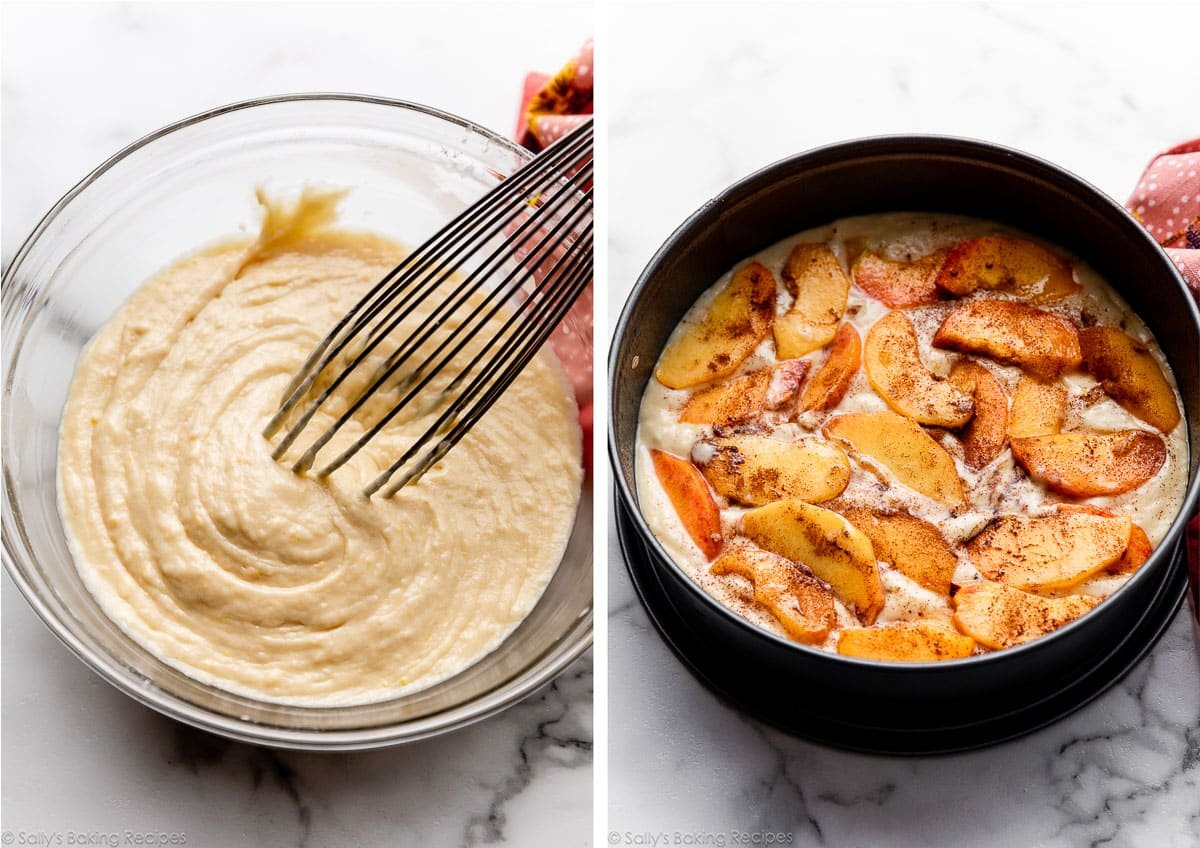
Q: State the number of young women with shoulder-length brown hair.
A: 0